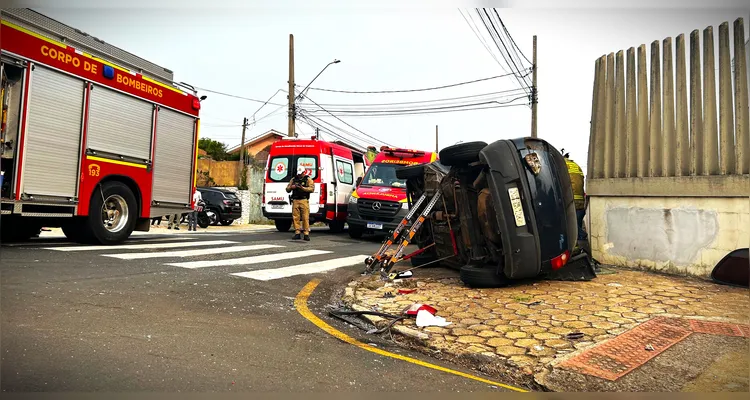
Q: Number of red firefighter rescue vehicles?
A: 2